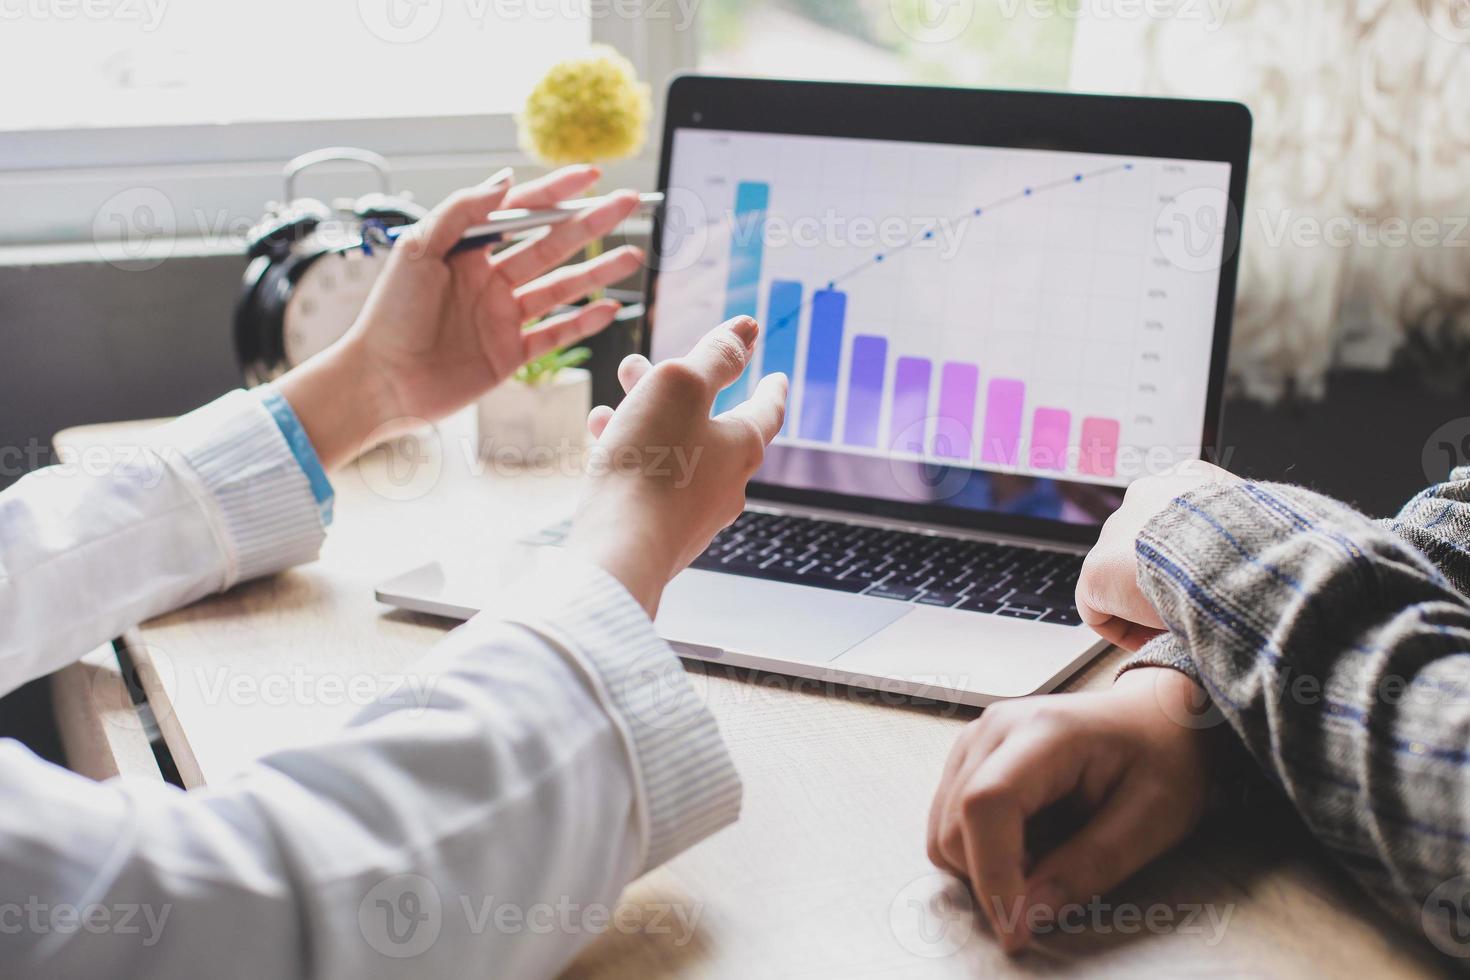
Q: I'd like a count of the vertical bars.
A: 9